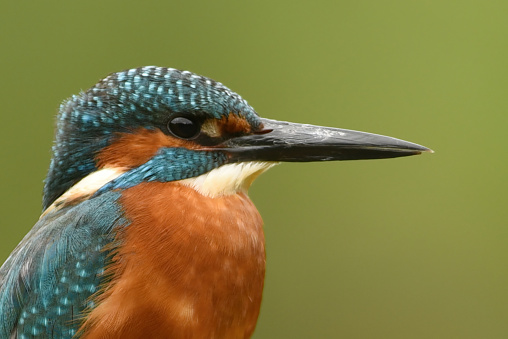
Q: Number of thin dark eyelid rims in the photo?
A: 1